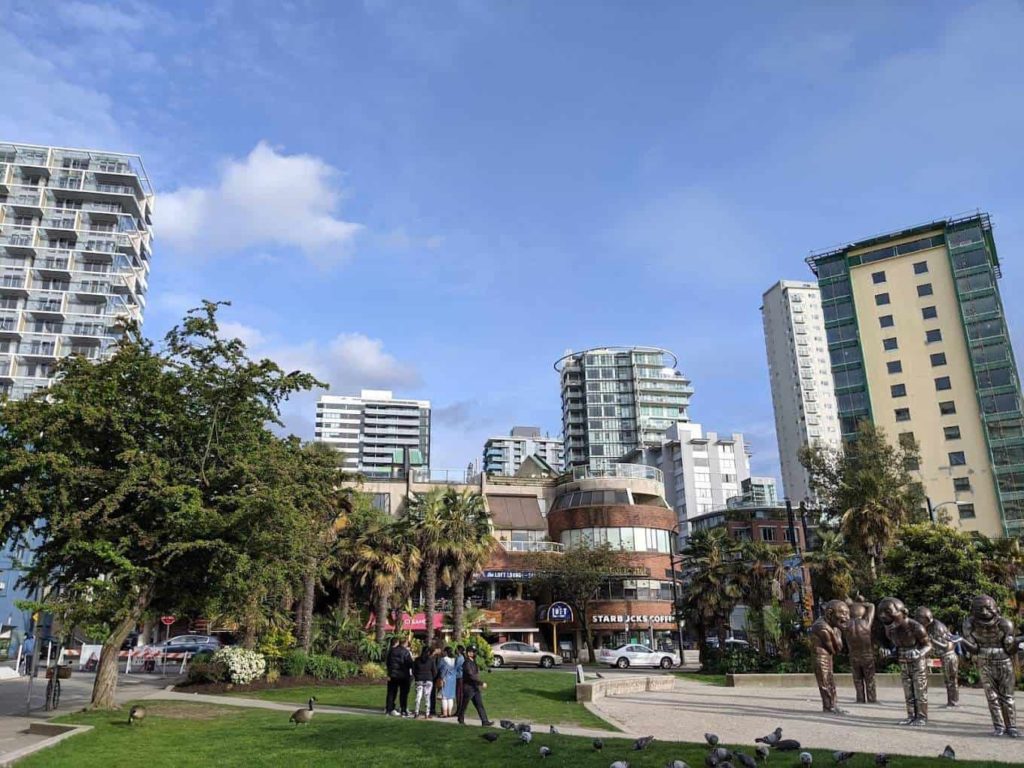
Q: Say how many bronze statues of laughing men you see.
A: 5